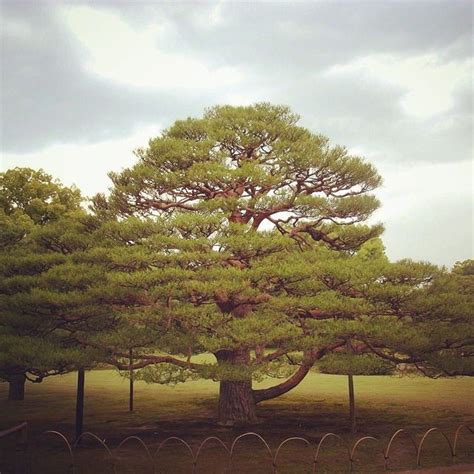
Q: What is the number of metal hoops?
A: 12